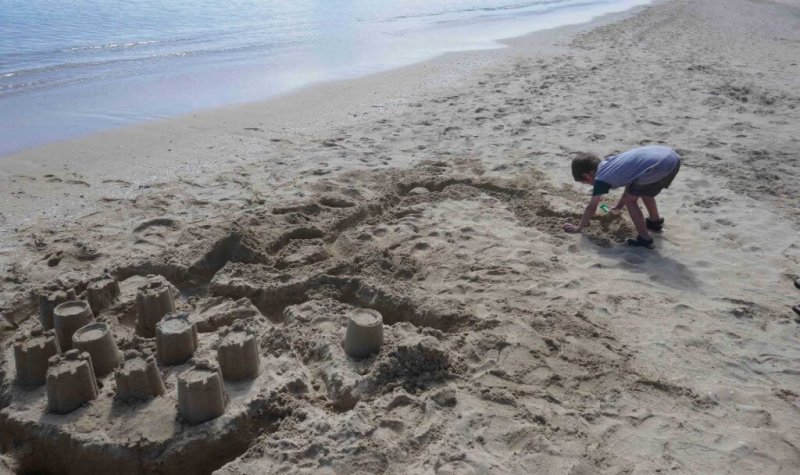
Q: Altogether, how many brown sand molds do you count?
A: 12